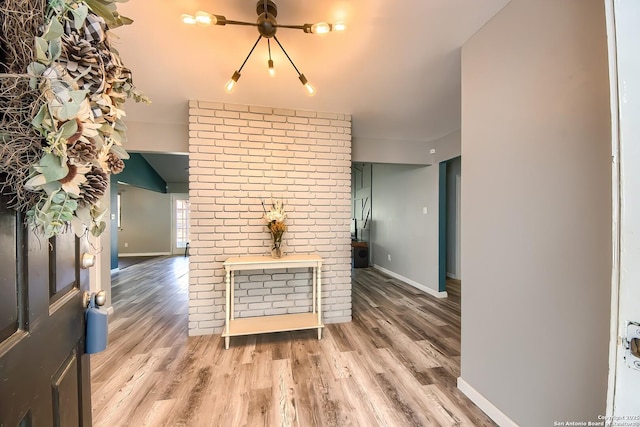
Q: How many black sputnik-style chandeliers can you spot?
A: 1